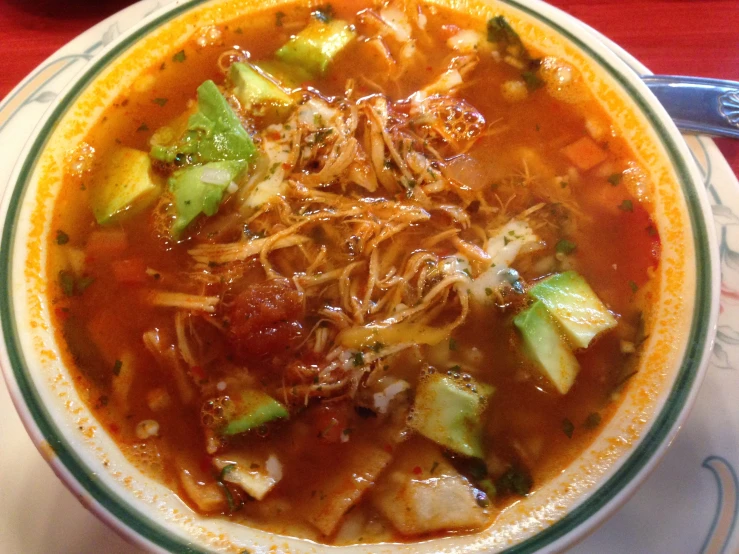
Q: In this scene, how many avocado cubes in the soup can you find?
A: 9